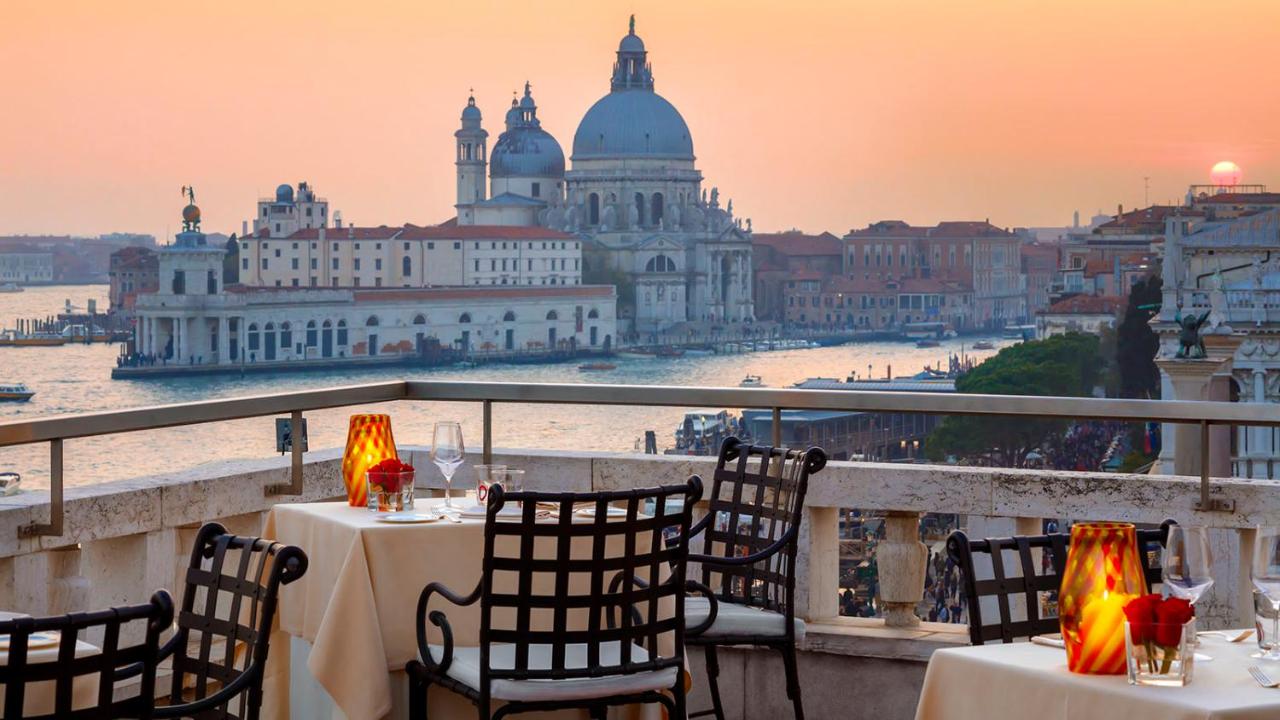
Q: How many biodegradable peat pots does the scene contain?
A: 0